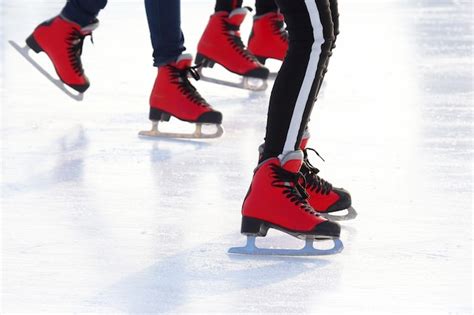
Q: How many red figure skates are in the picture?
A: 6